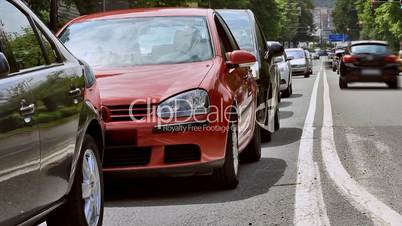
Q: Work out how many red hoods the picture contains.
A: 1